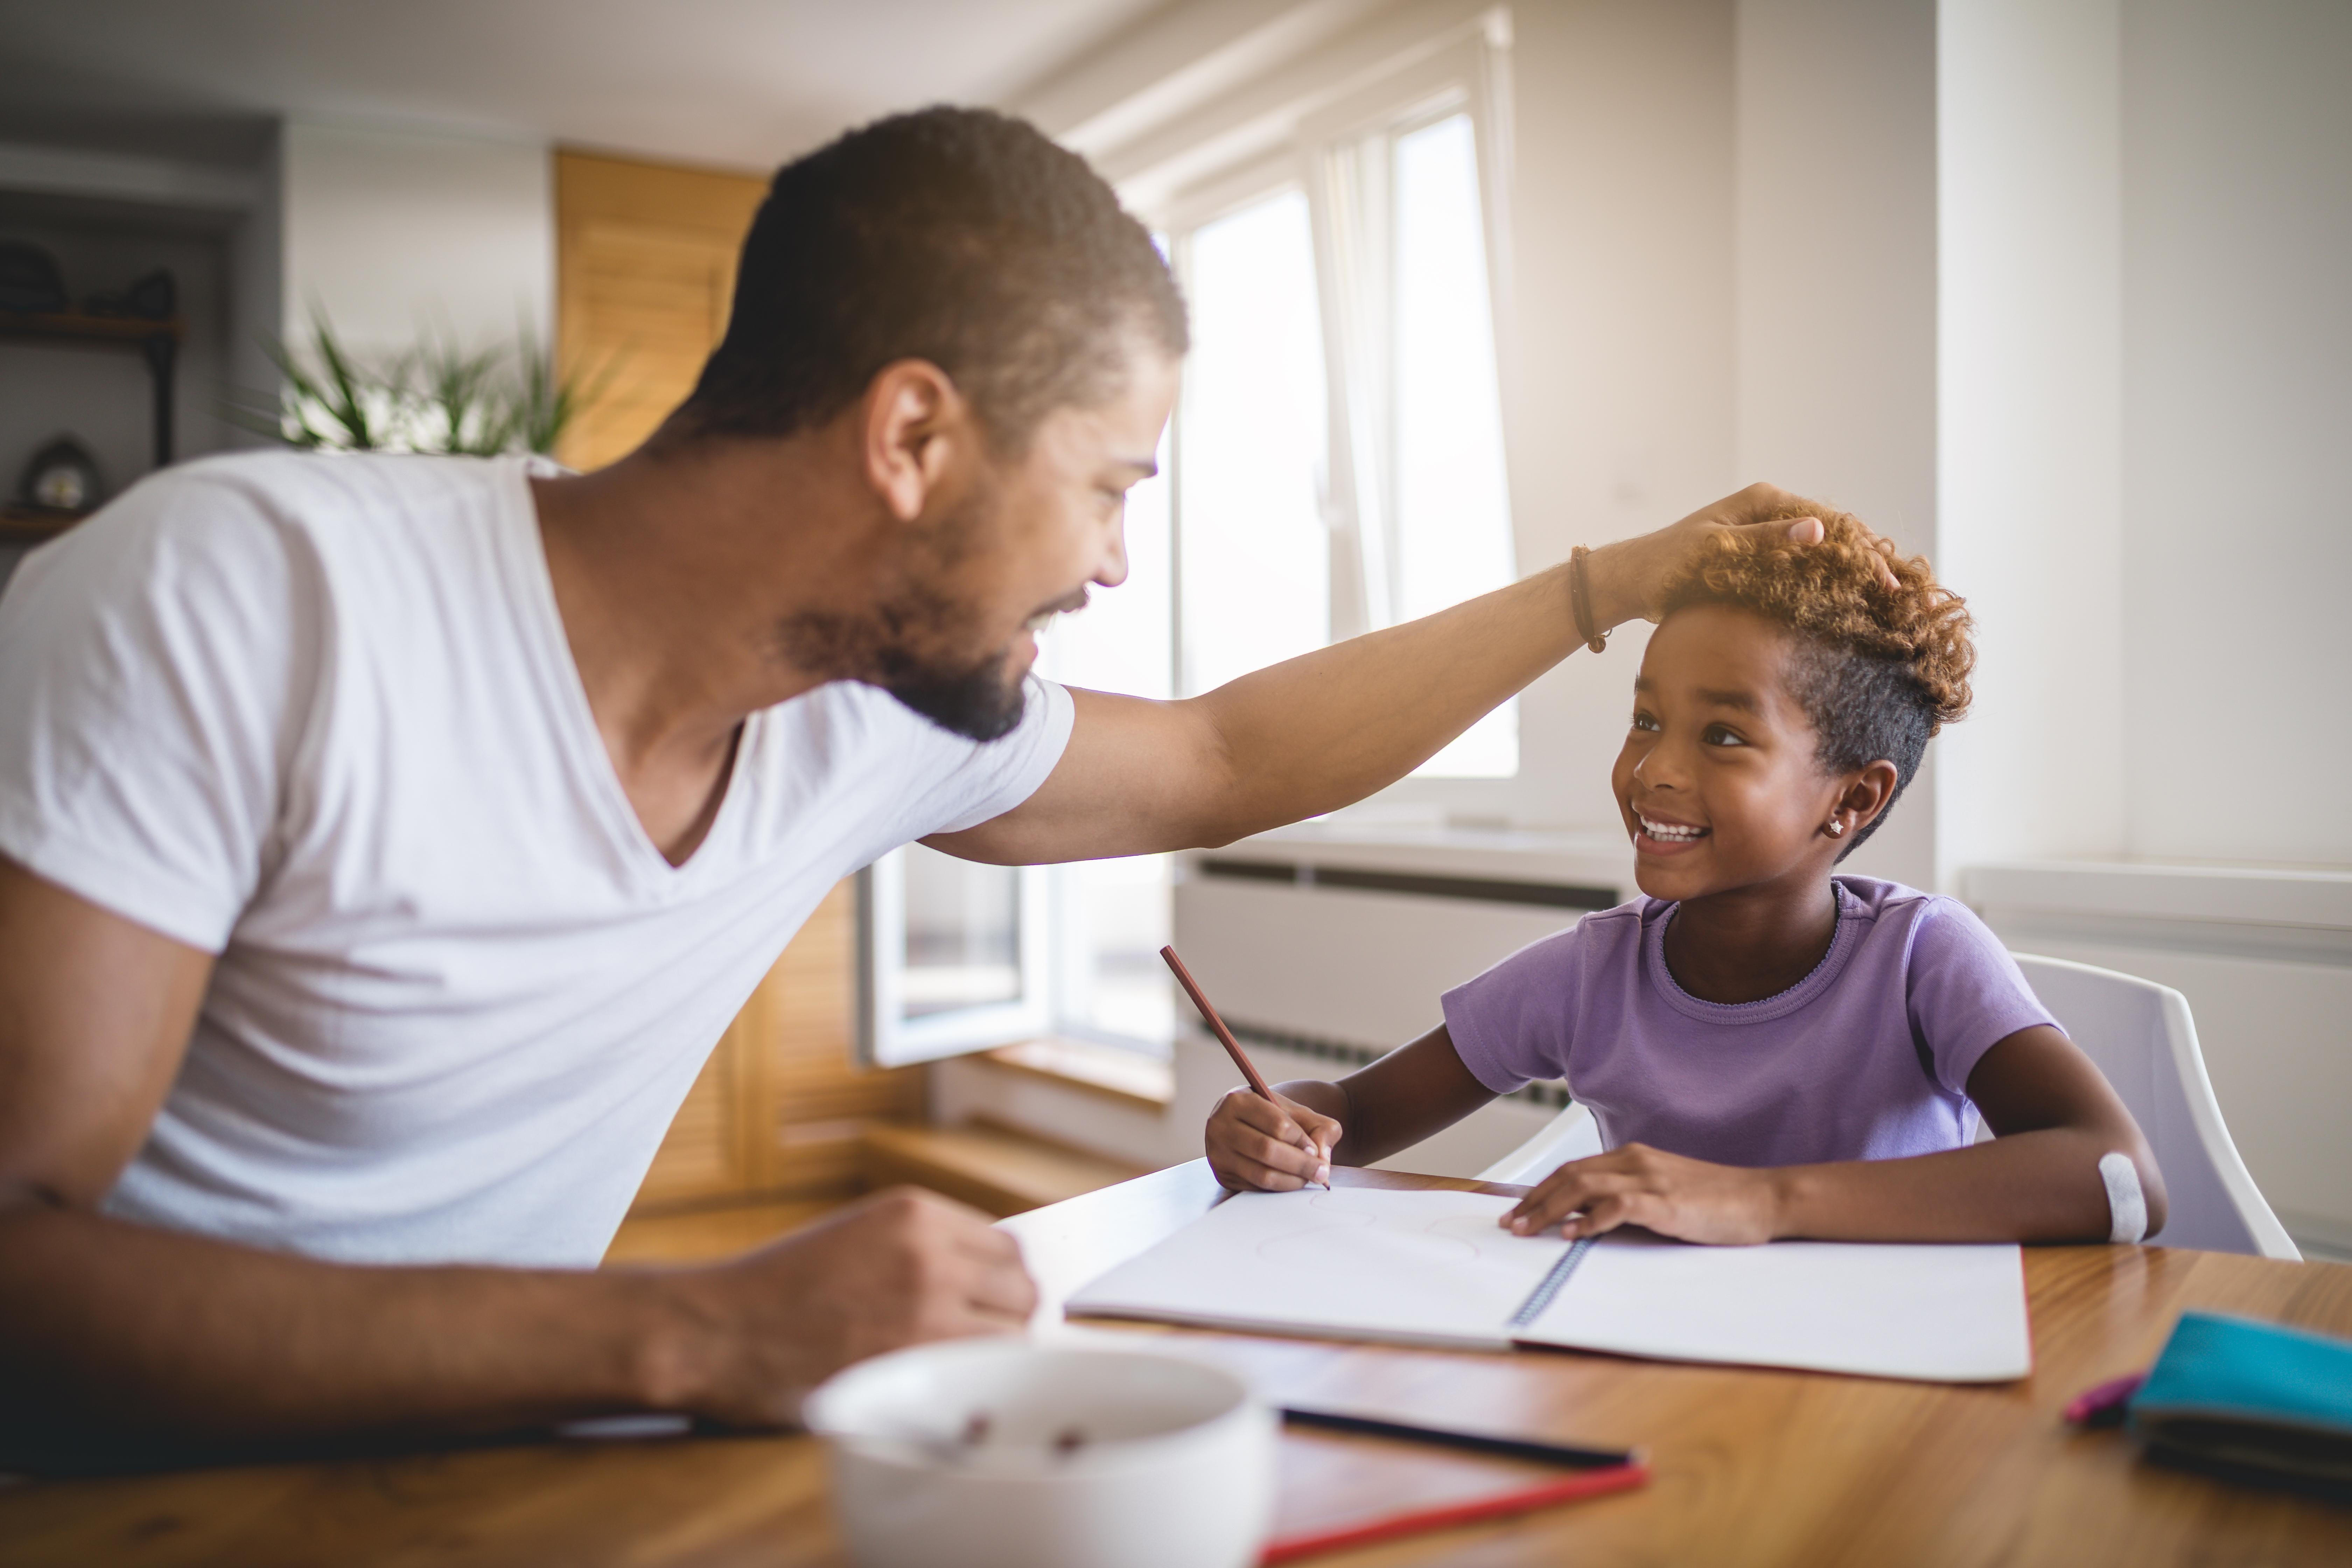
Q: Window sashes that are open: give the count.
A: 2